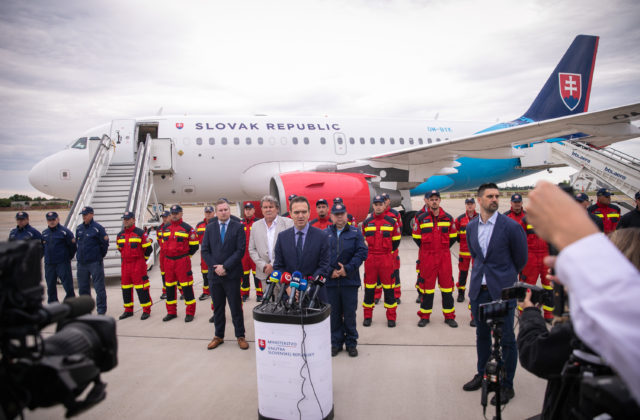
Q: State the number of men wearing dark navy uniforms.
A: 4